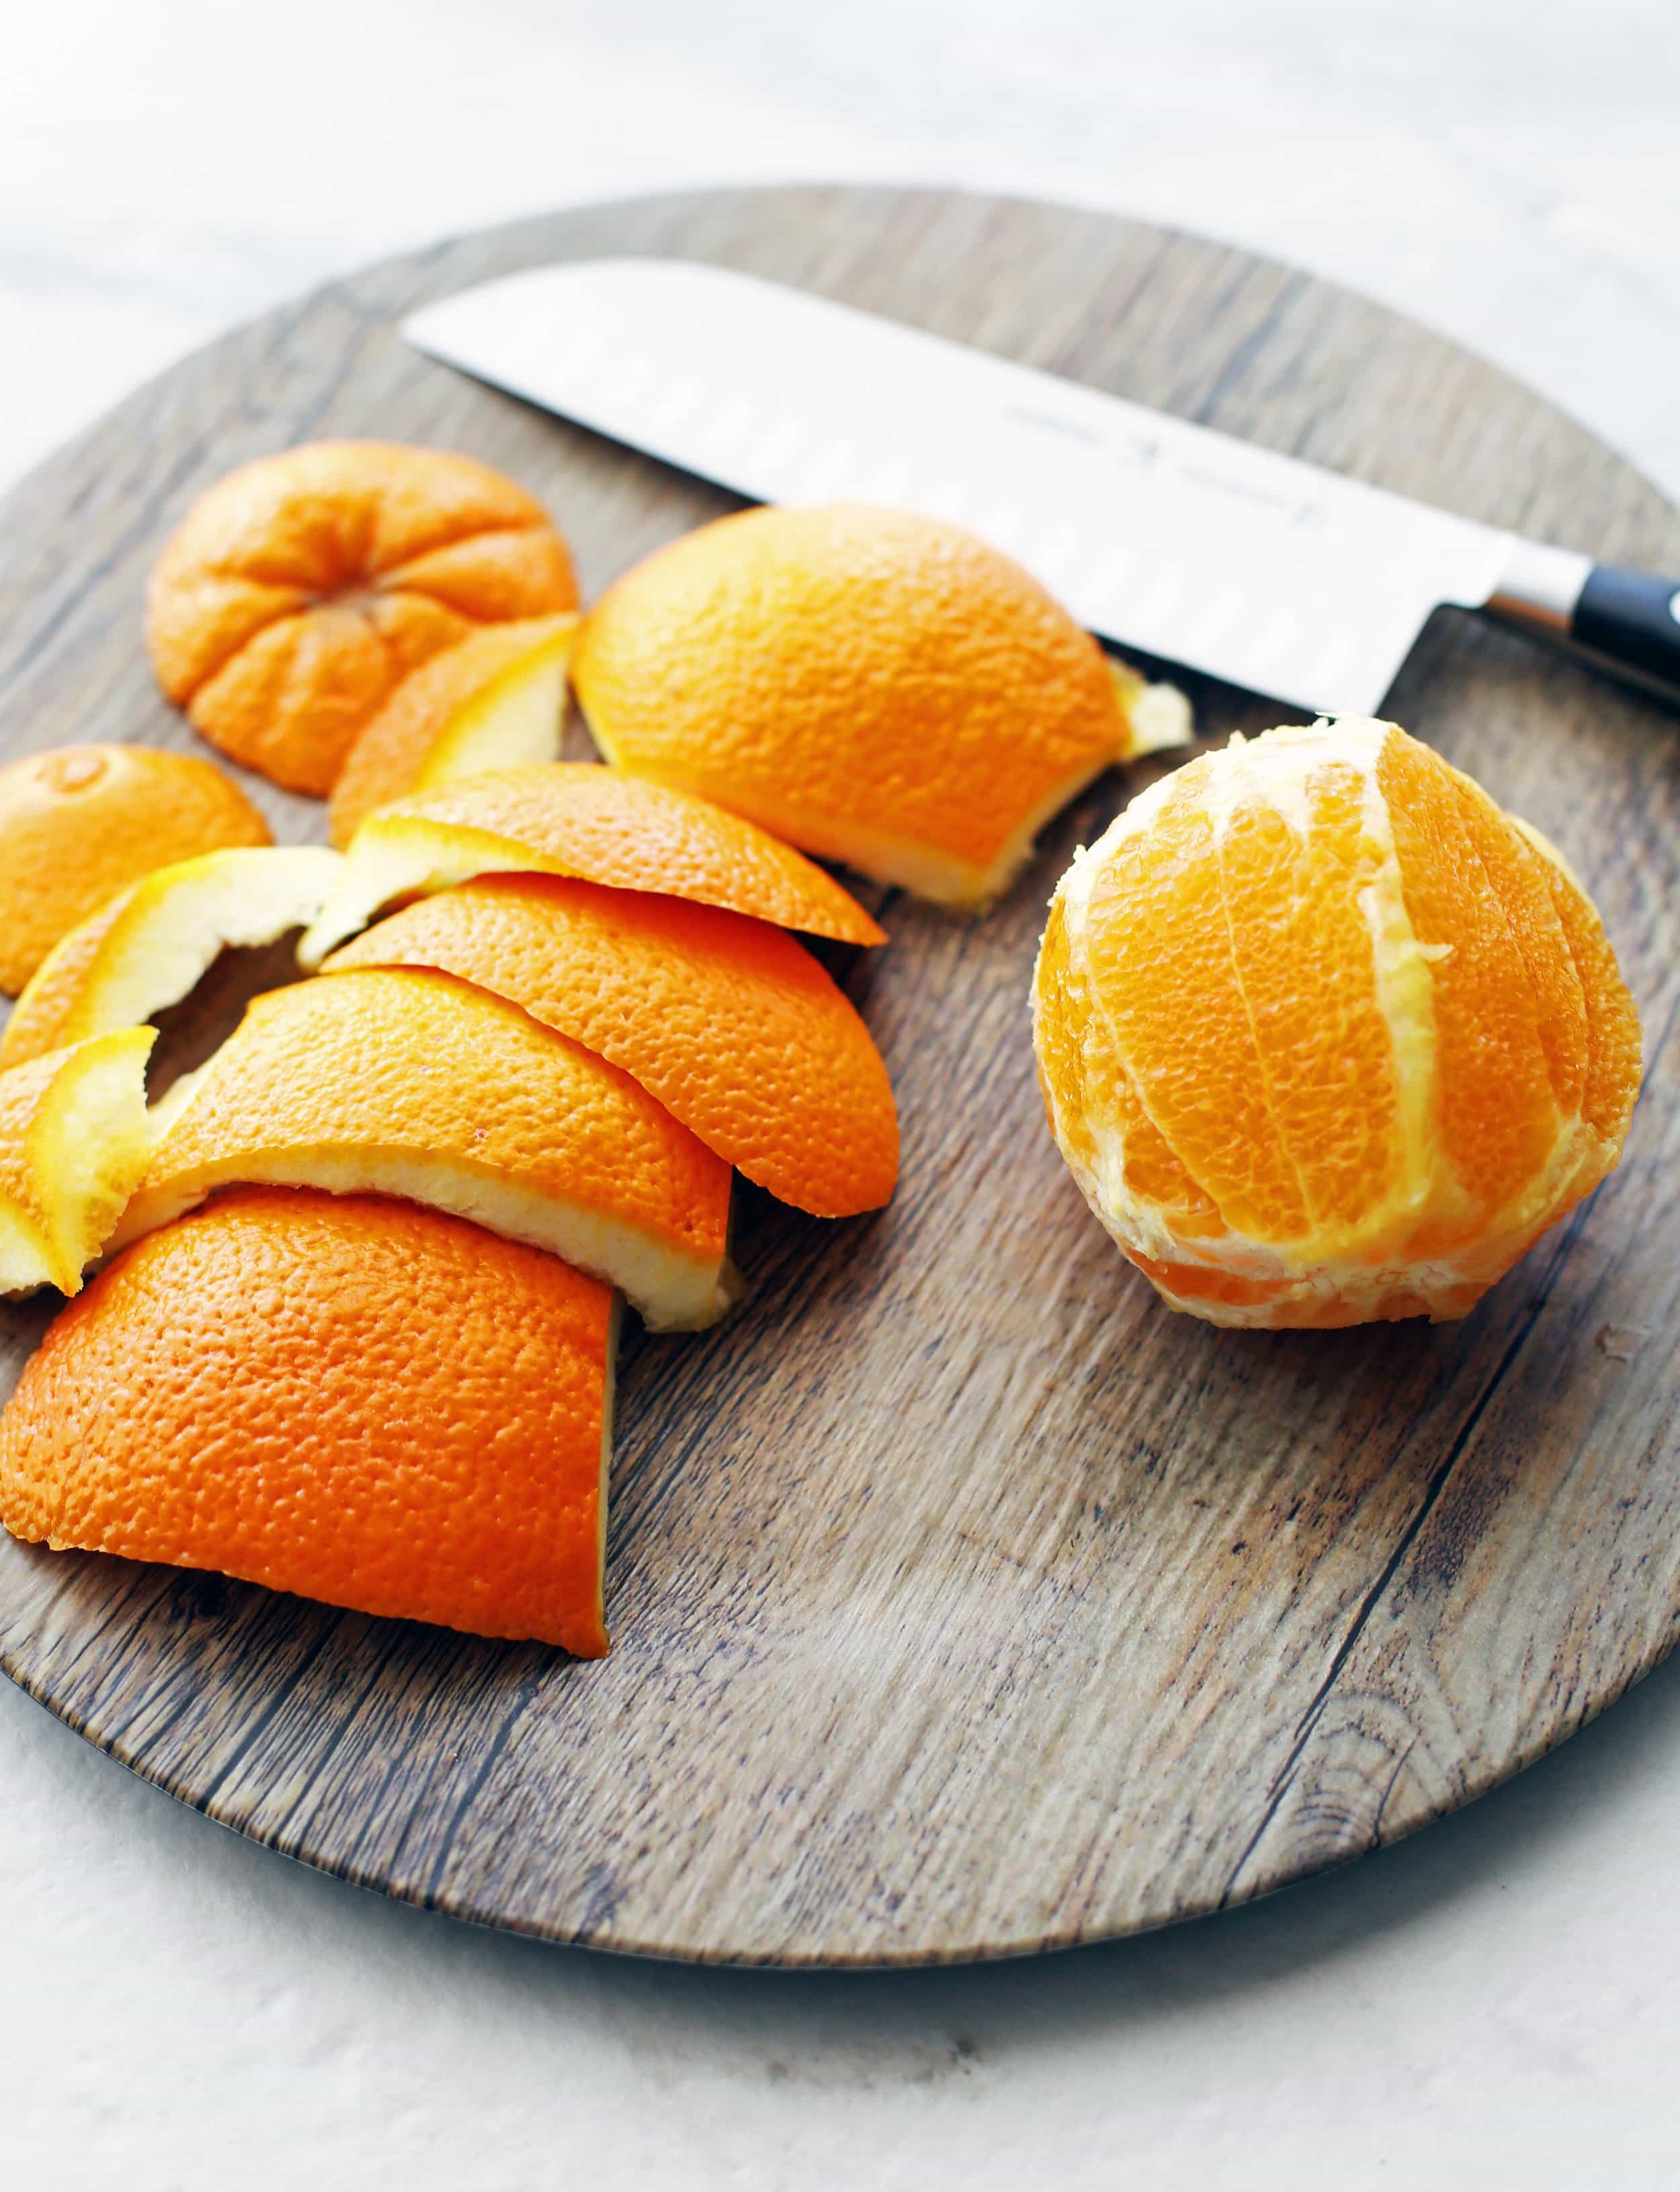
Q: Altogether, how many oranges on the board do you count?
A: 1